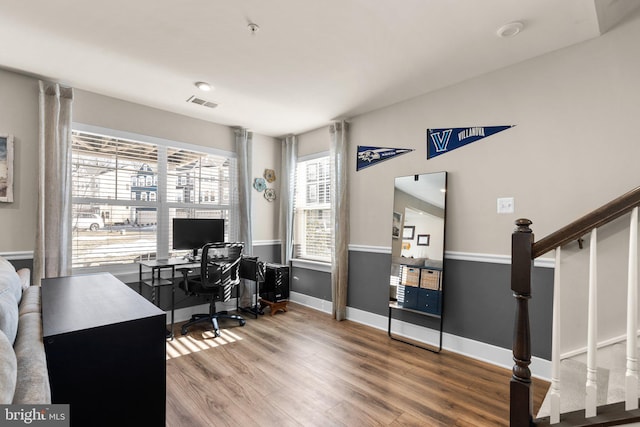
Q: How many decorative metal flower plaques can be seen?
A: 3